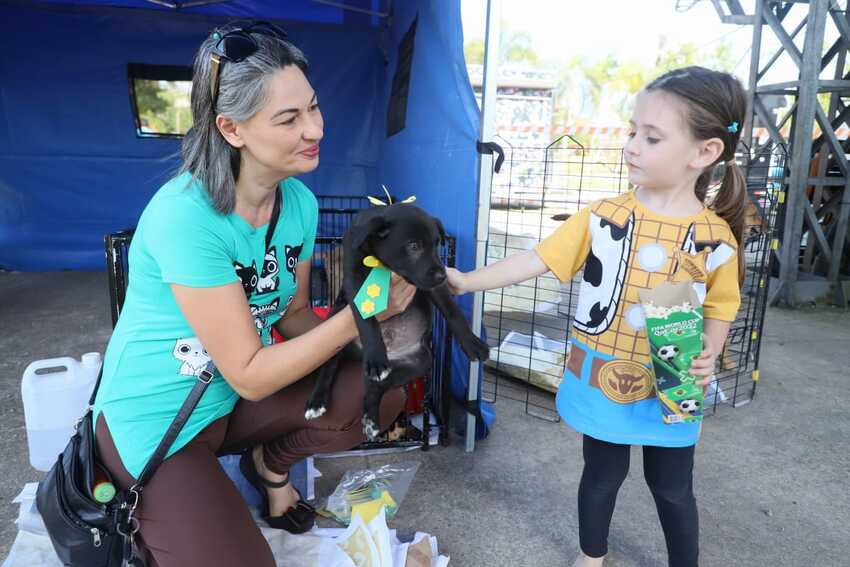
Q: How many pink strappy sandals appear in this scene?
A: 0